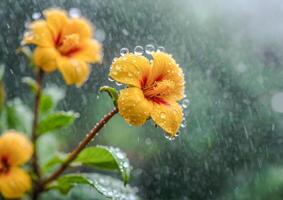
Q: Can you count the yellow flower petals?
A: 12